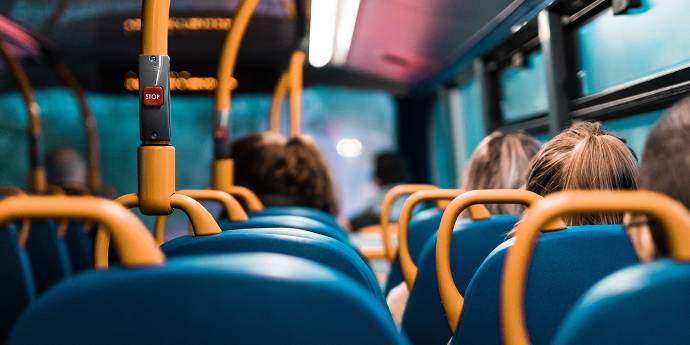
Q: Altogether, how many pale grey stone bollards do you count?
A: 0